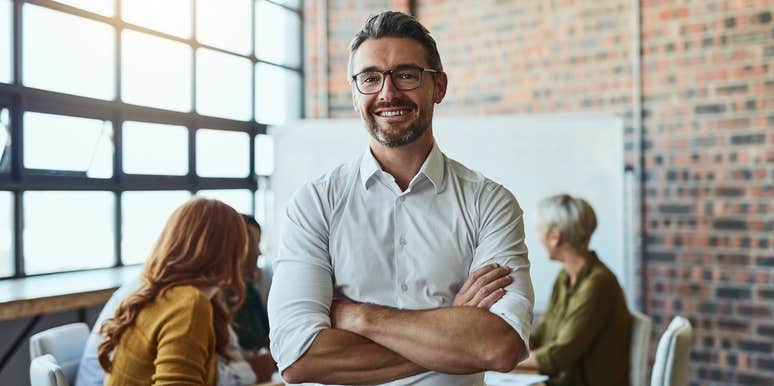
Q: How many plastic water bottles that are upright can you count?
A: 0